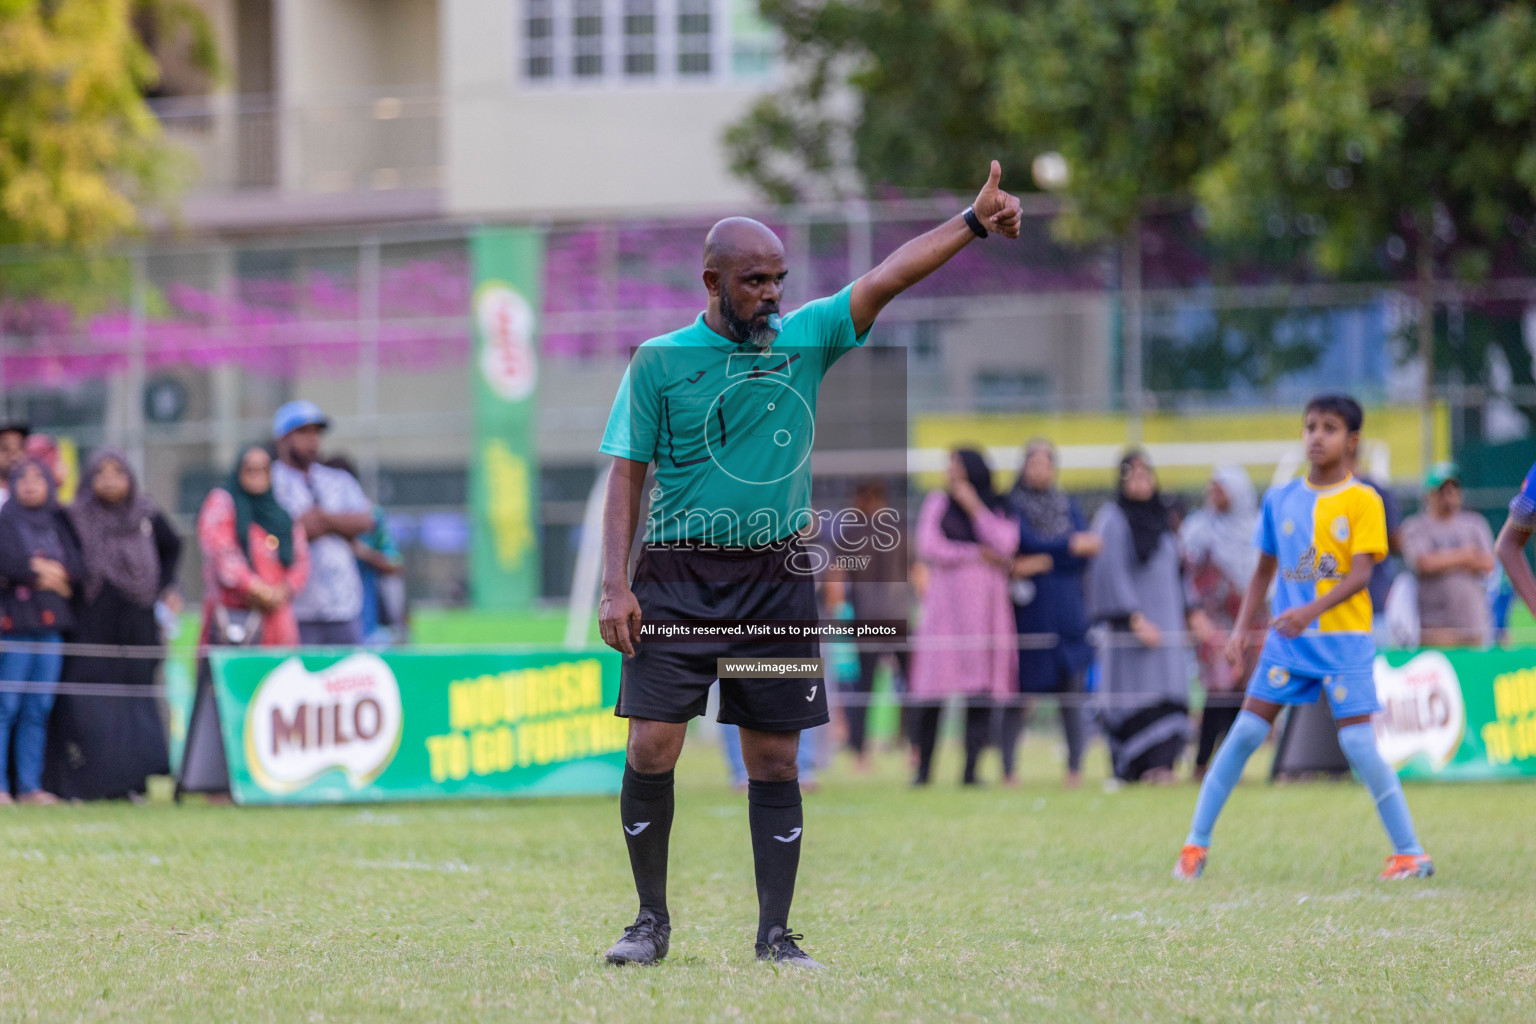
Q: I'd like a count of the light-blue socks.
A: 2